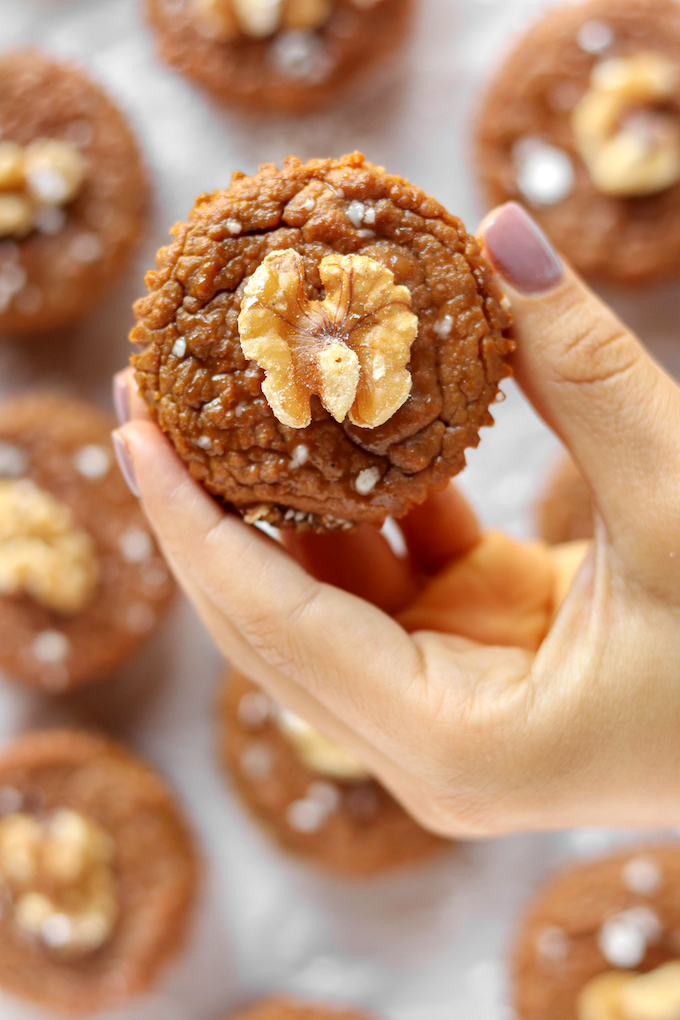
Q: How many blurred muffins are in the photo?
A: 9